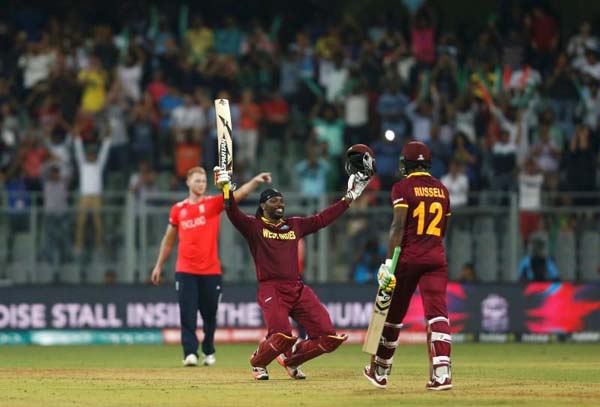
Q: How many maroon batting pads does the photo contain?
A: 4